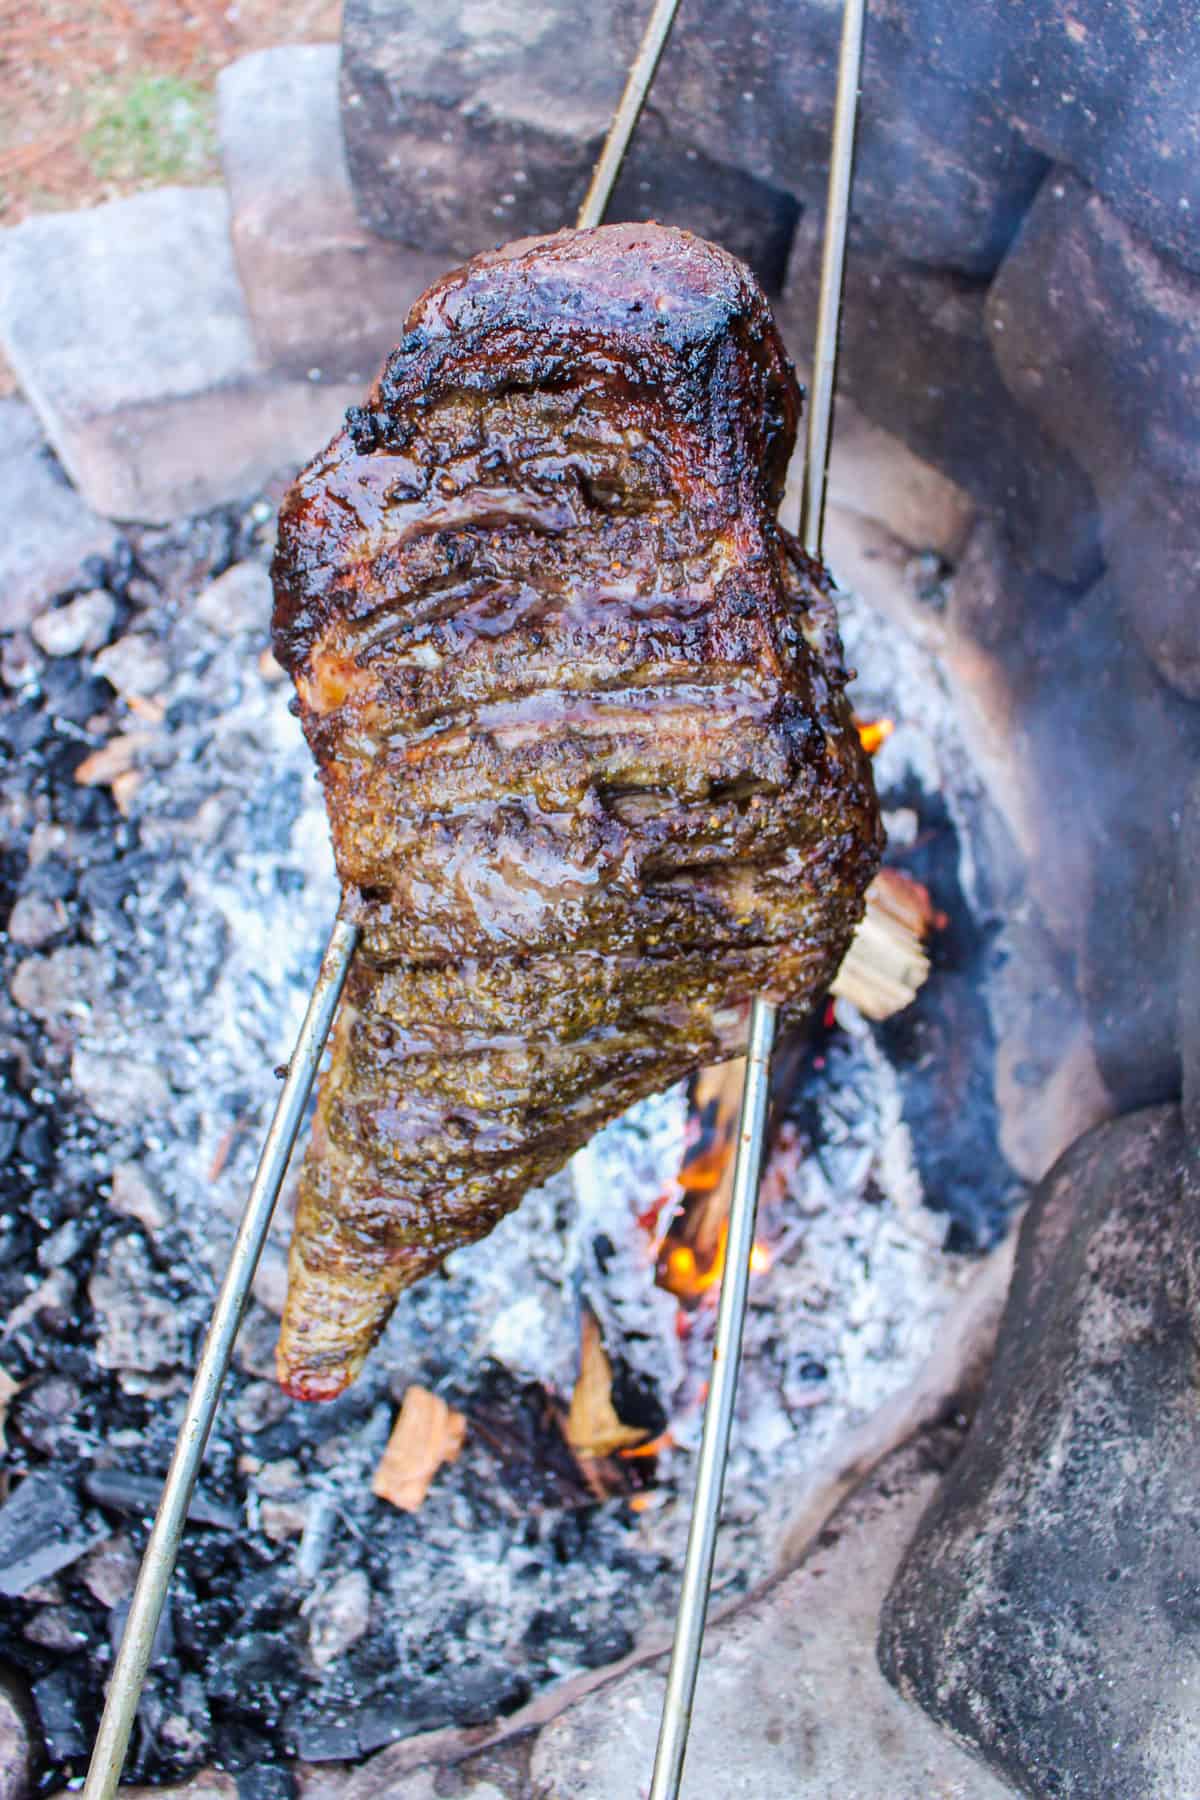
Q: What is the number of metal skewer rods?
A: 2